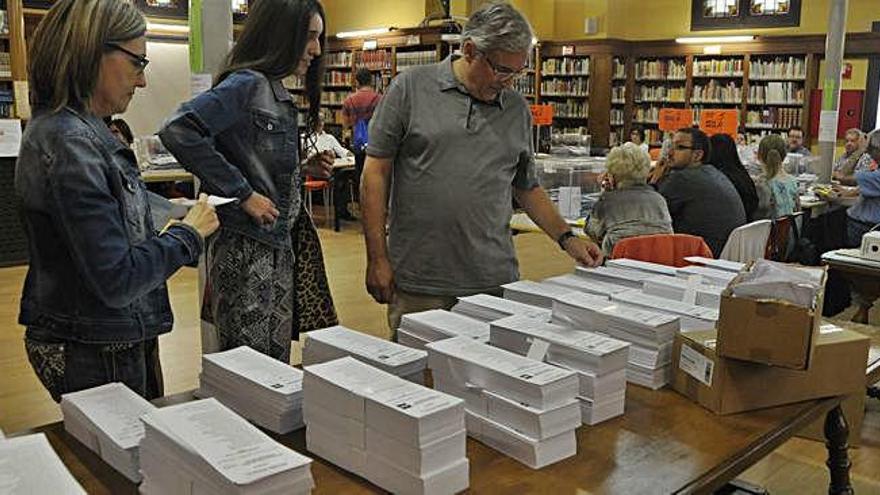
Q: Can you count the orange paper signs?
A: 3